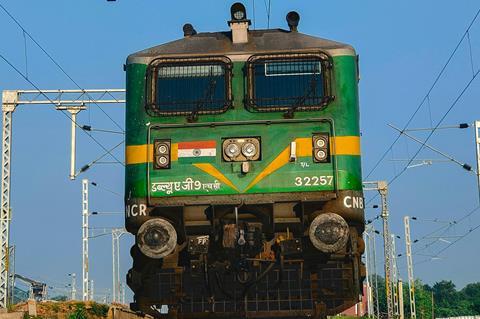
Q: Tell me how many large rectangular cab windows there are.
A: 2